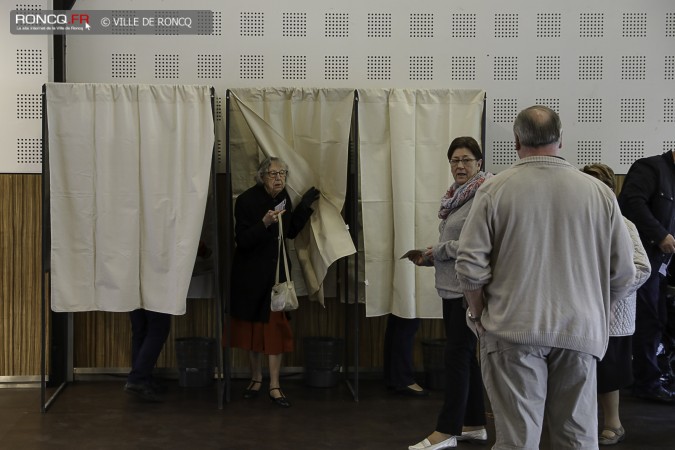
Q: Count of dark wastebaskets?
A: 3